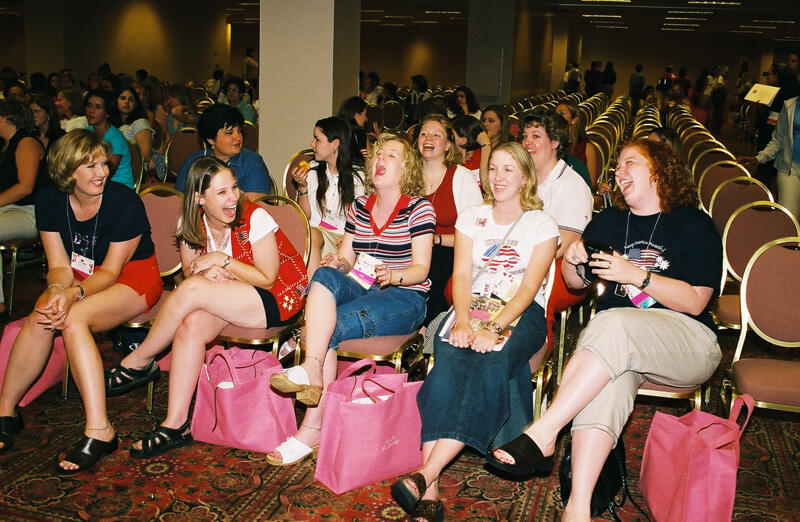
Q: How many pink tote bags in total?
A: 4